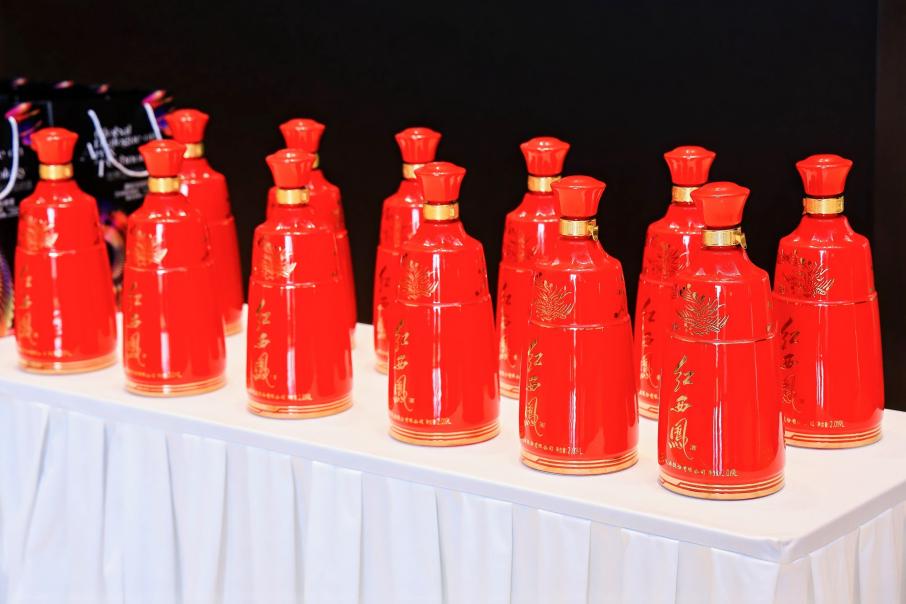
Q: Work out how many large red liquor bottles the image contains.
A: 12